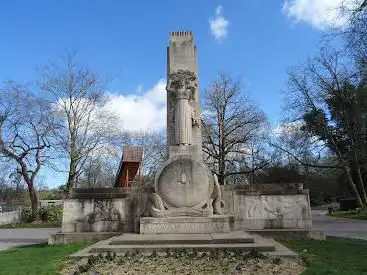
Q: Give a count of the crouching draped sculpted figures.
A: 0